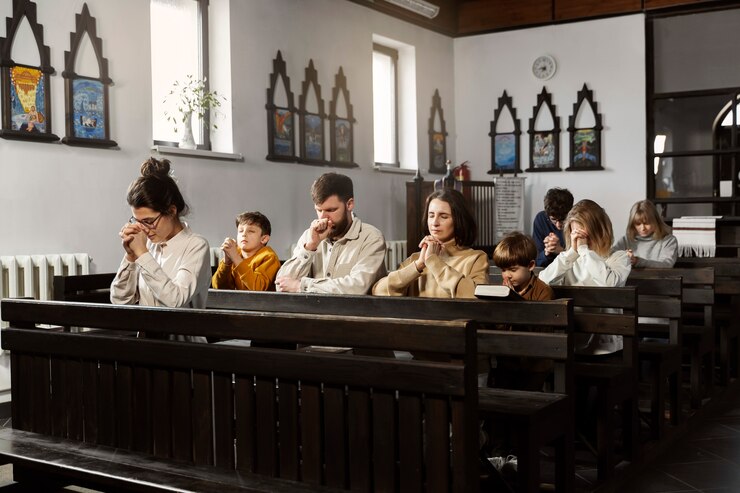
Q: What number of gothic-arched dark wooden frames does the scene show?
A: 9